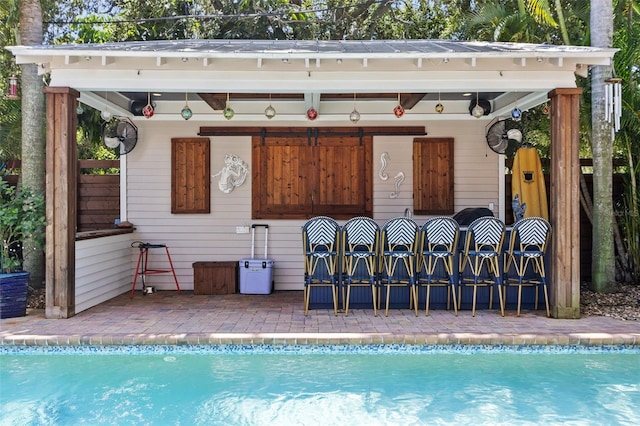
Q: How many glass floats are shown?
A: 13